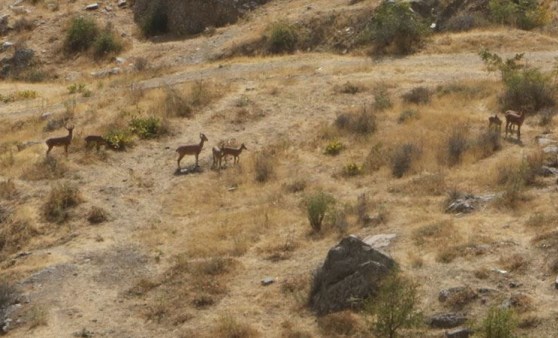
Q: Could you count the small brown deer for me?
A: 7